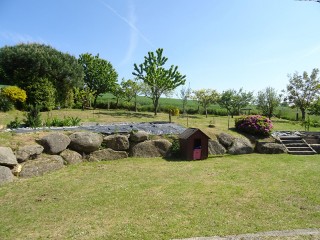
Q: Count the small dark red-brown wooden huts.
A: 1